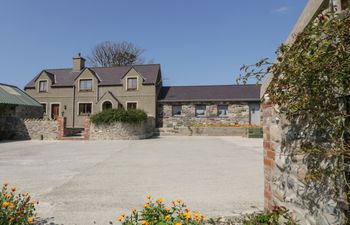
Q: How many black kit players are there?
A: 0